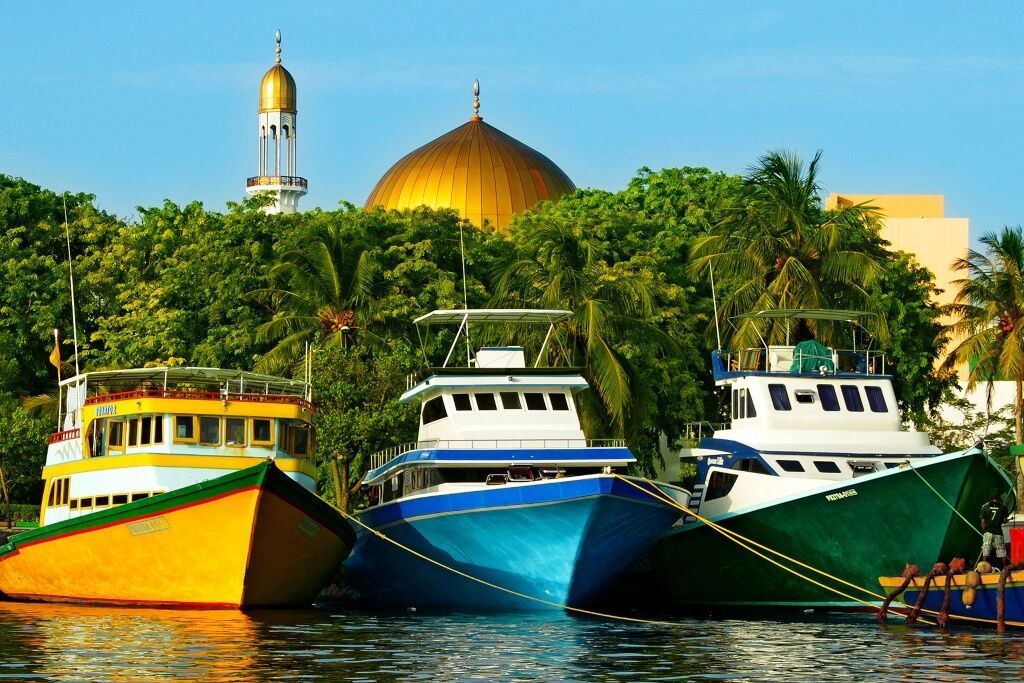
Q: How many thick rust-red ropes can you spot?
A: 4